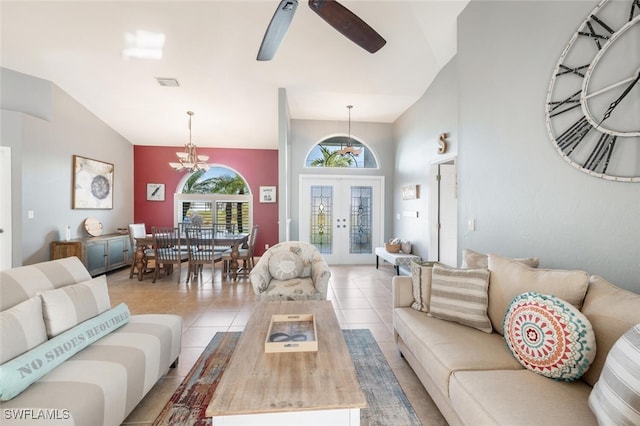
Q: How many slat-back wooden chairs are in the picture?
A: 4